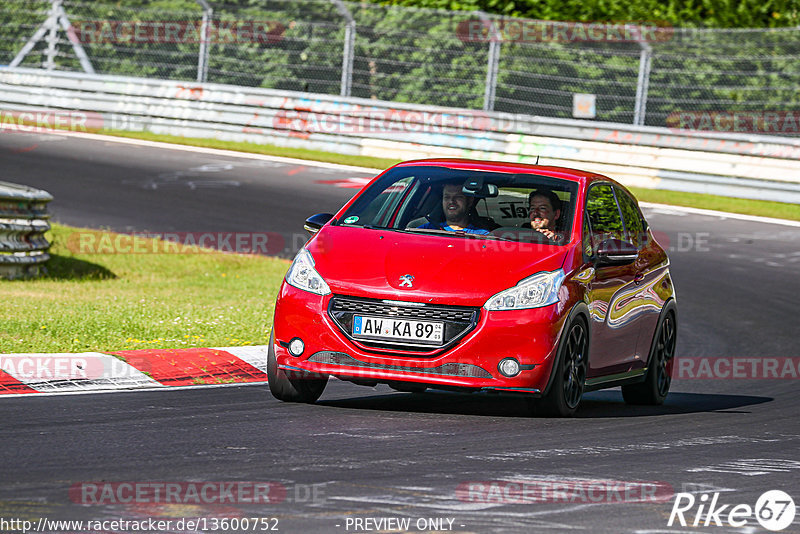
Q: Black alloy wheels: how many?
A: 2